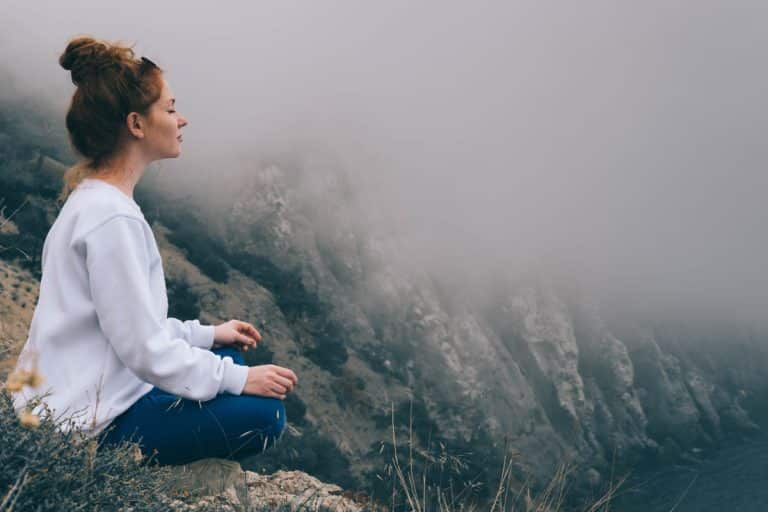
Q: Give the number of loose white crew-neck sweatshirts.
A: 1